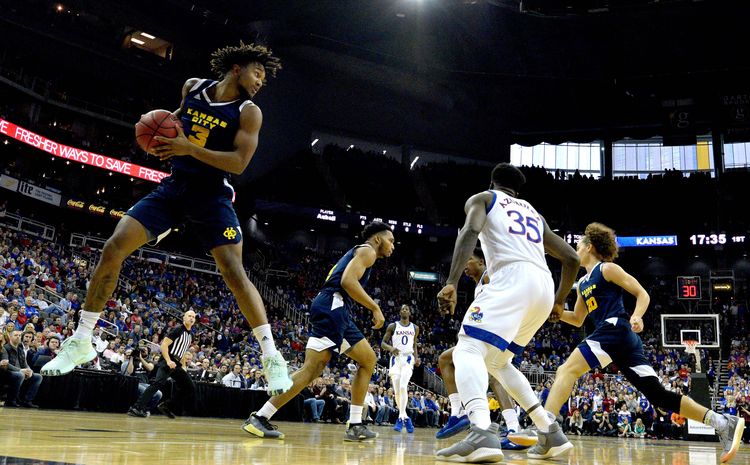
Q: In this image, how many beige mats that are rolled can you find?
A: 0